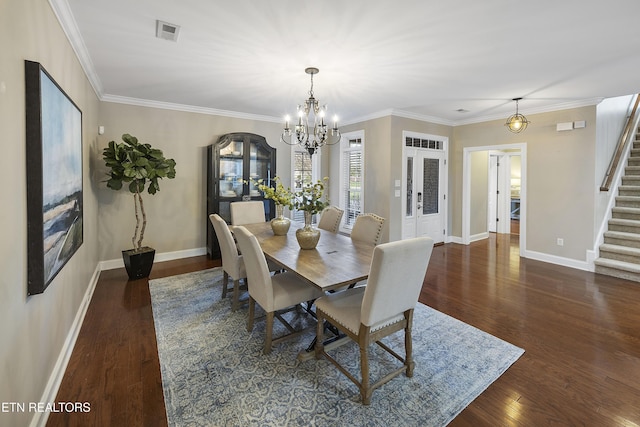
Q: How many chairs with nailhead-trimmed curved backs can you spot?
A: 2